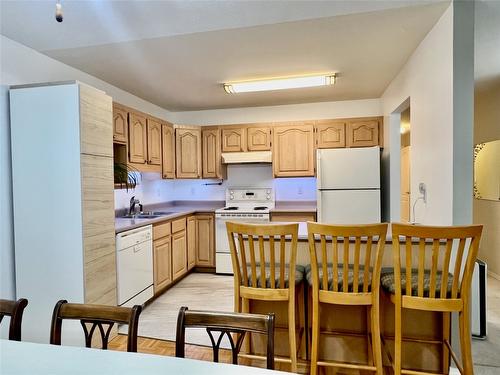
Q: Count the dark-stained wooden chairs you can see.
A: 3